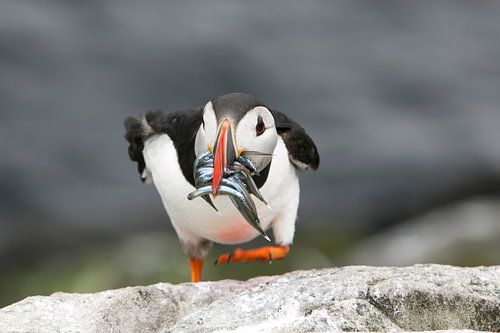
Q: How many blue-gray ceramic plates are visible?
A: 0